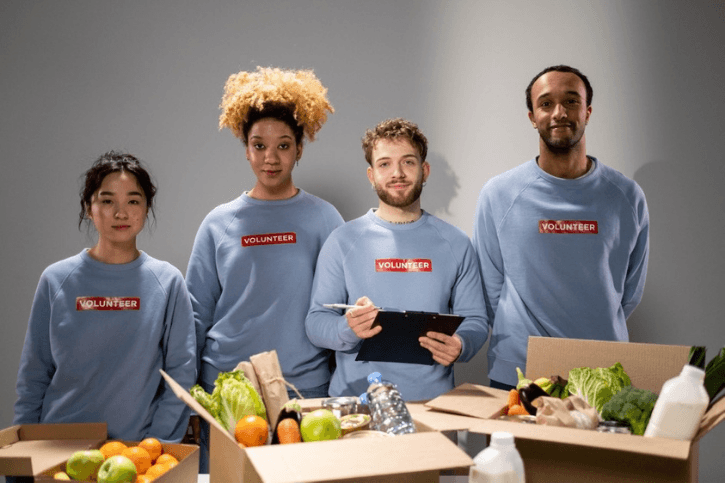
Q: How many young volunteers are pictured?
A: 4